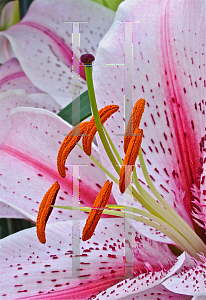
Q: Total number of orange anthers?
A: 6